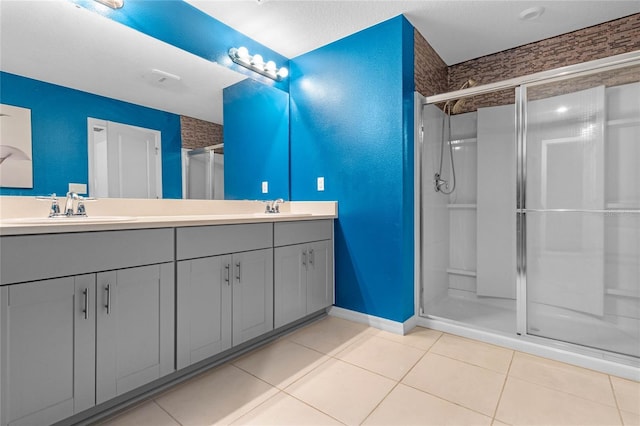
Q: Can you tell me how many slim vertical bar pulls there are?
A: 6